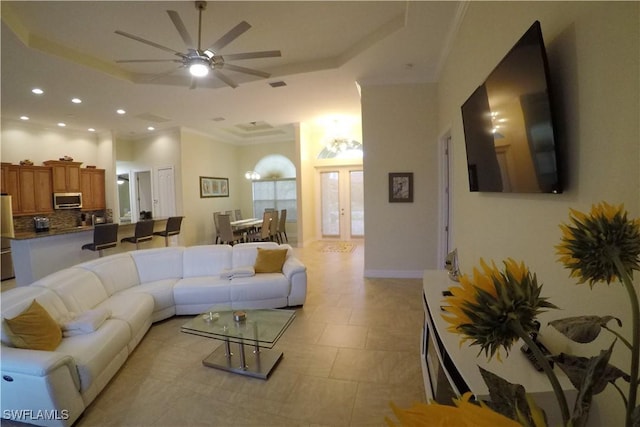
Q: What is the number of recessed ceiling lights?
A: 7